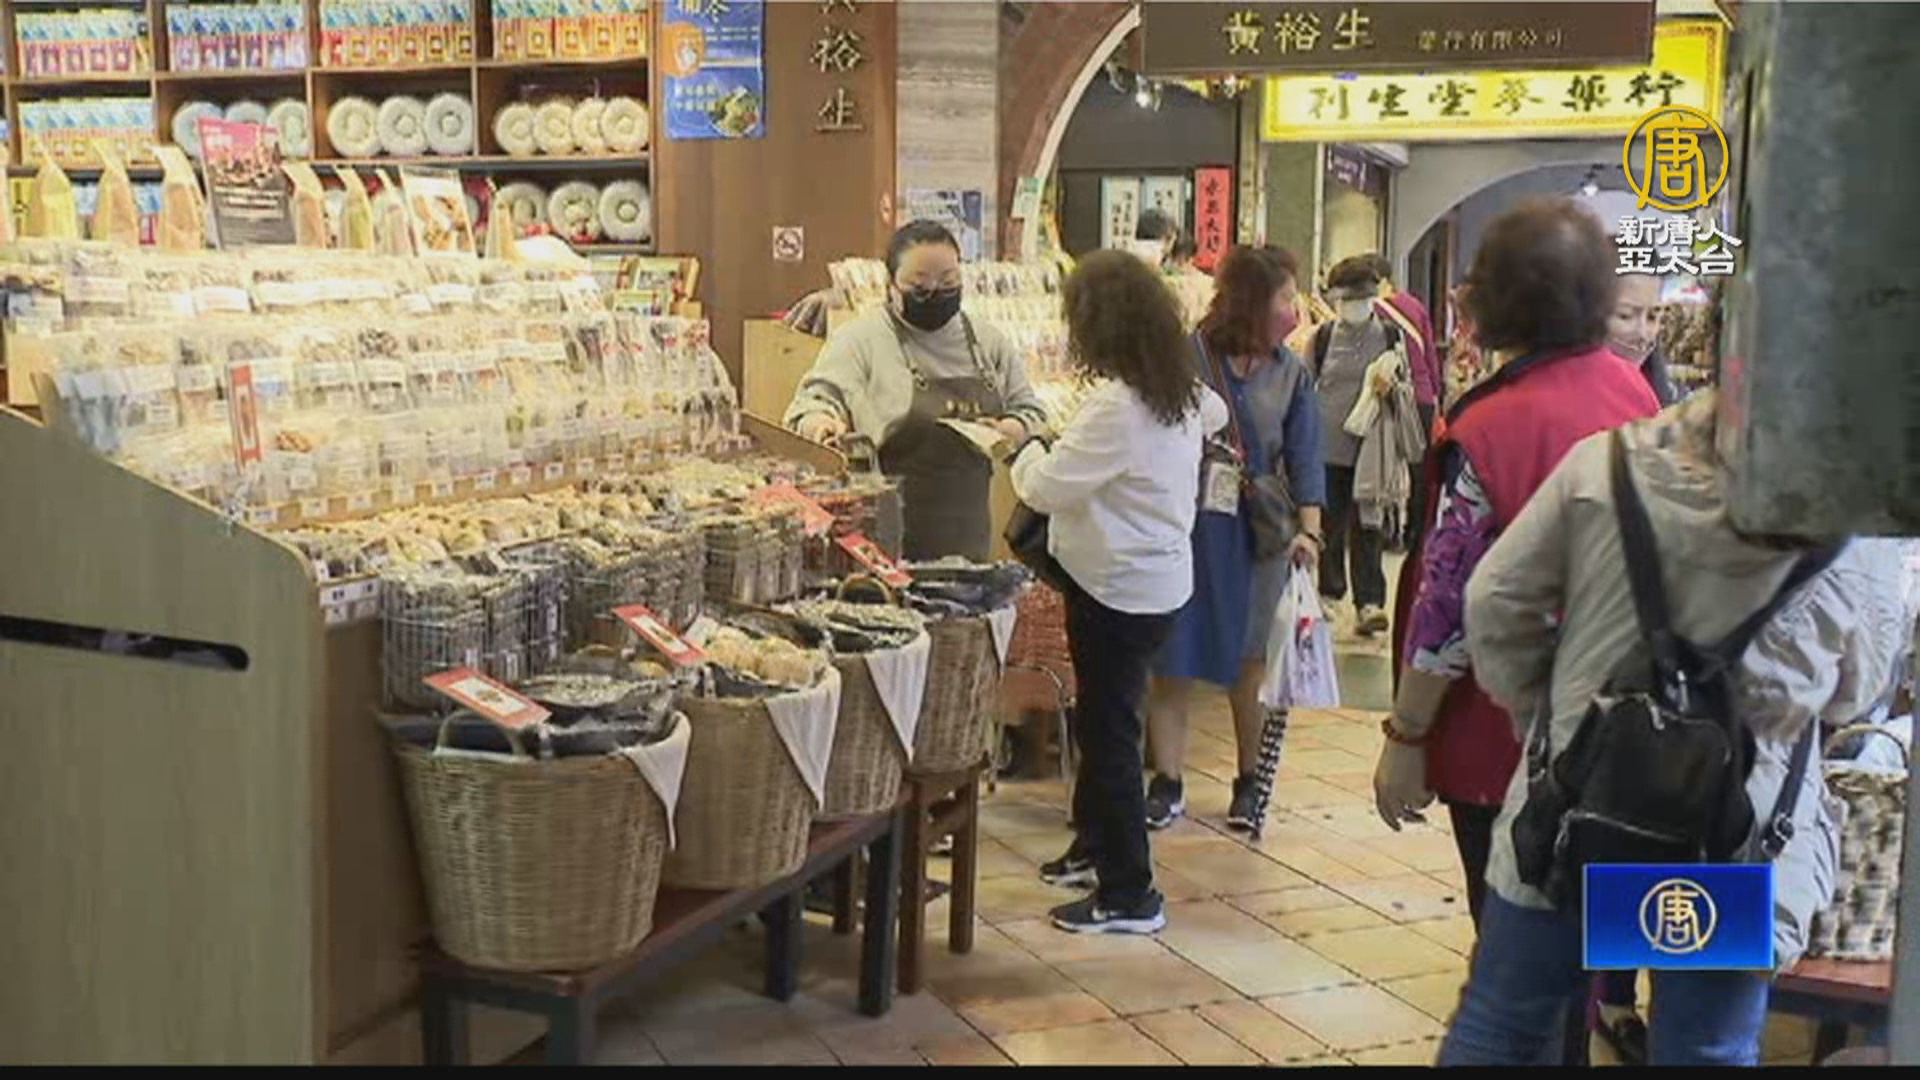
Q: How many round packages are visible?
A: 13